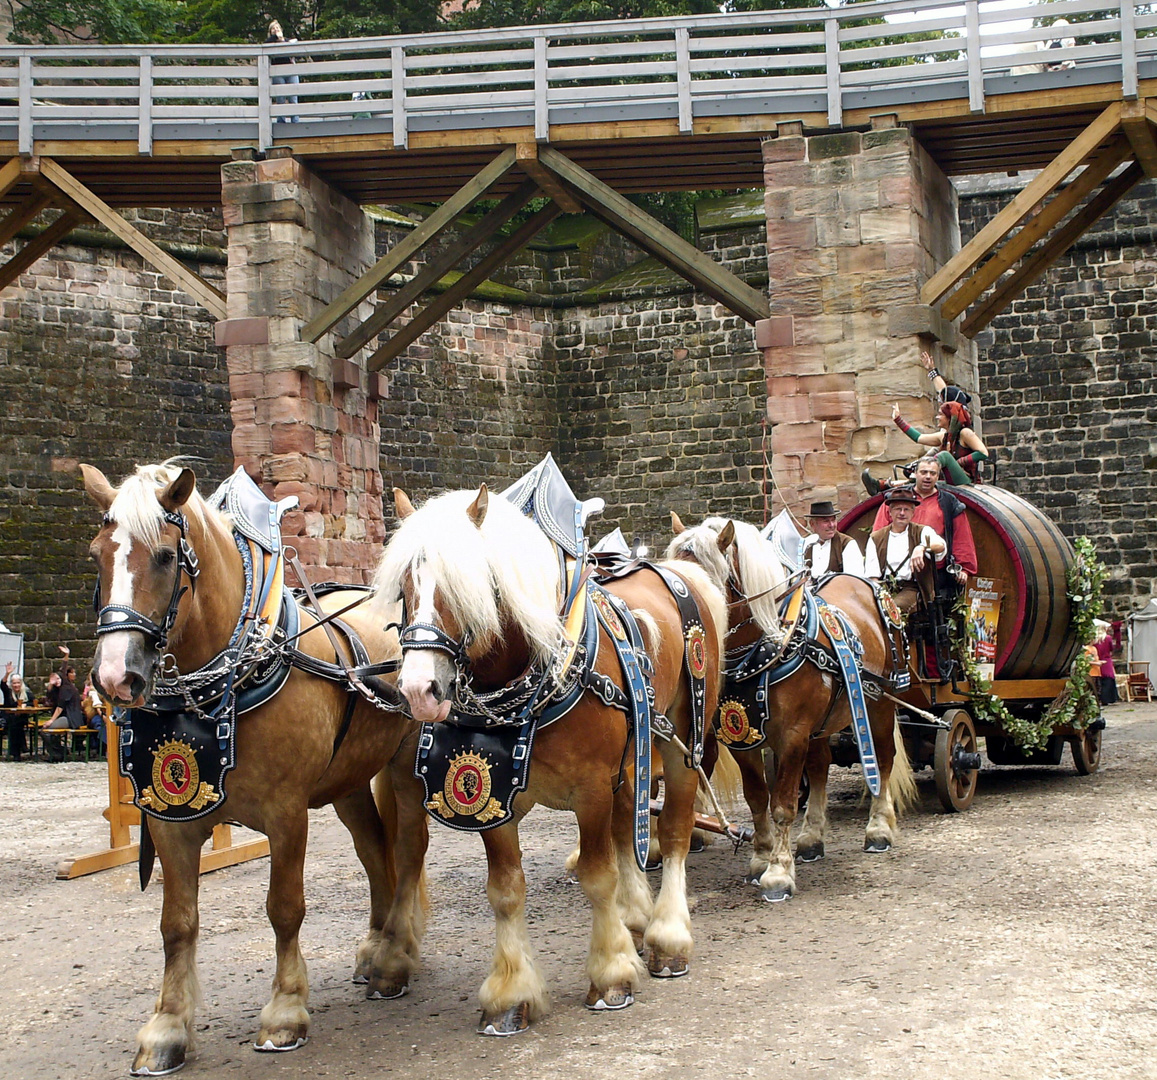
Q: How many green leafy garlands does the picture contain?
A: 1